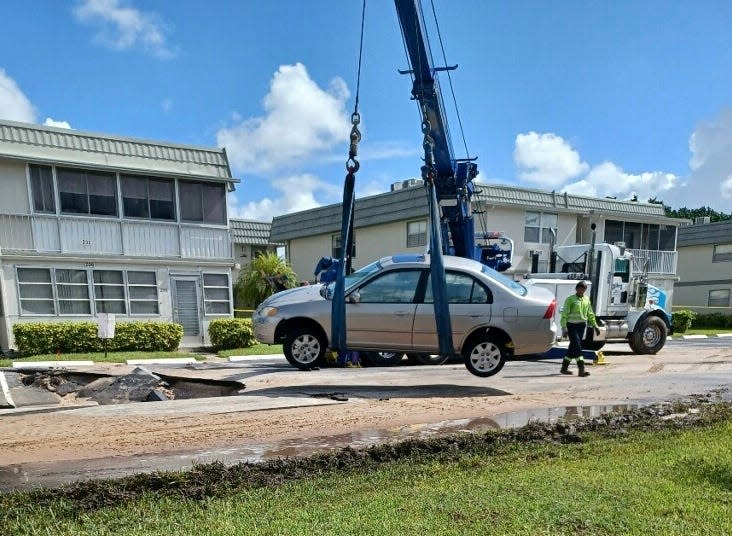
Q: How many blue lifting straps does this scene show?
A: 2